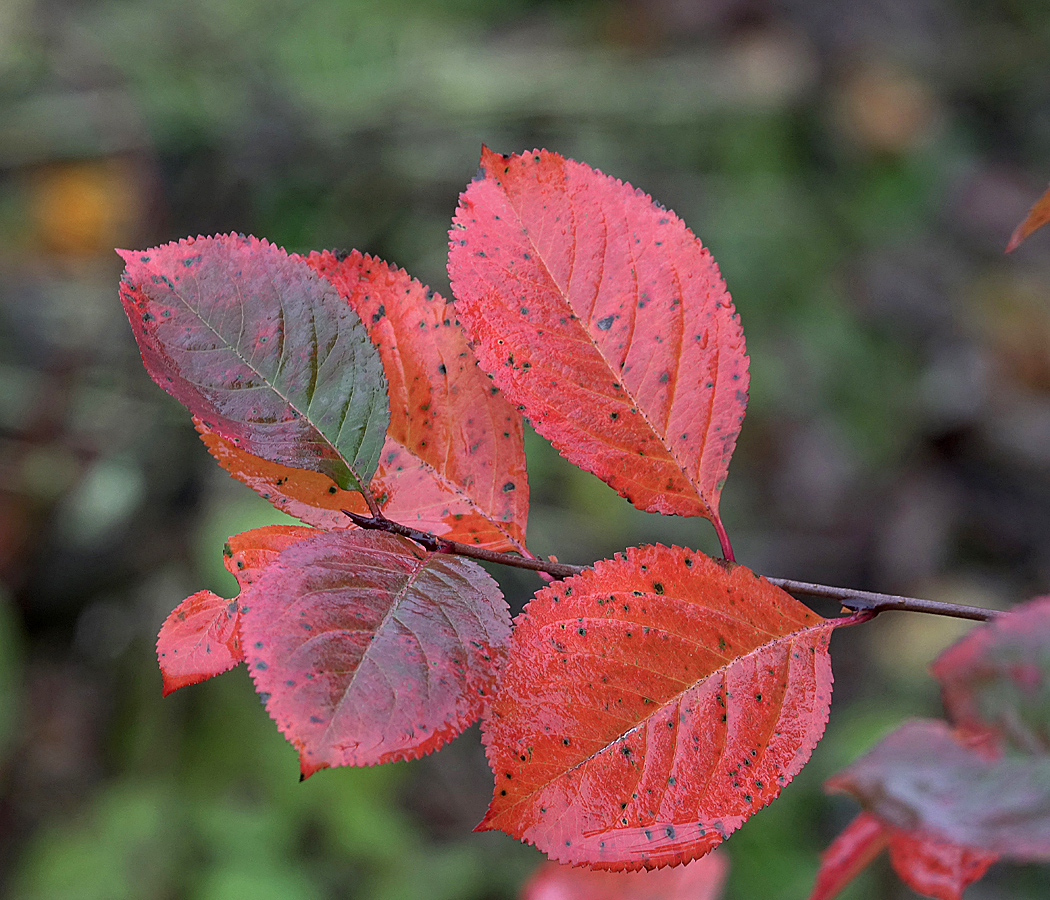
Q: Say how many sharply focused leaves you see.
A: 6